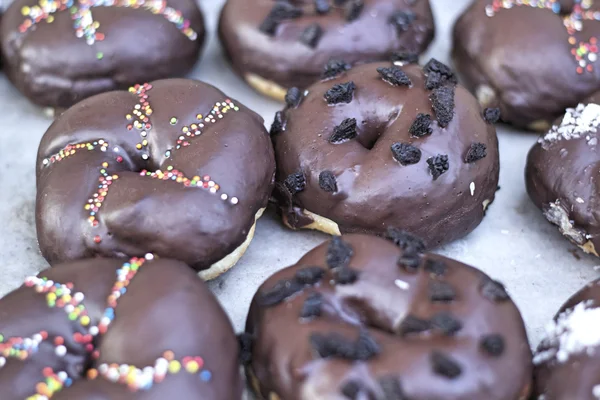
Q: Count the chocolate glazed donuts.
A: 9